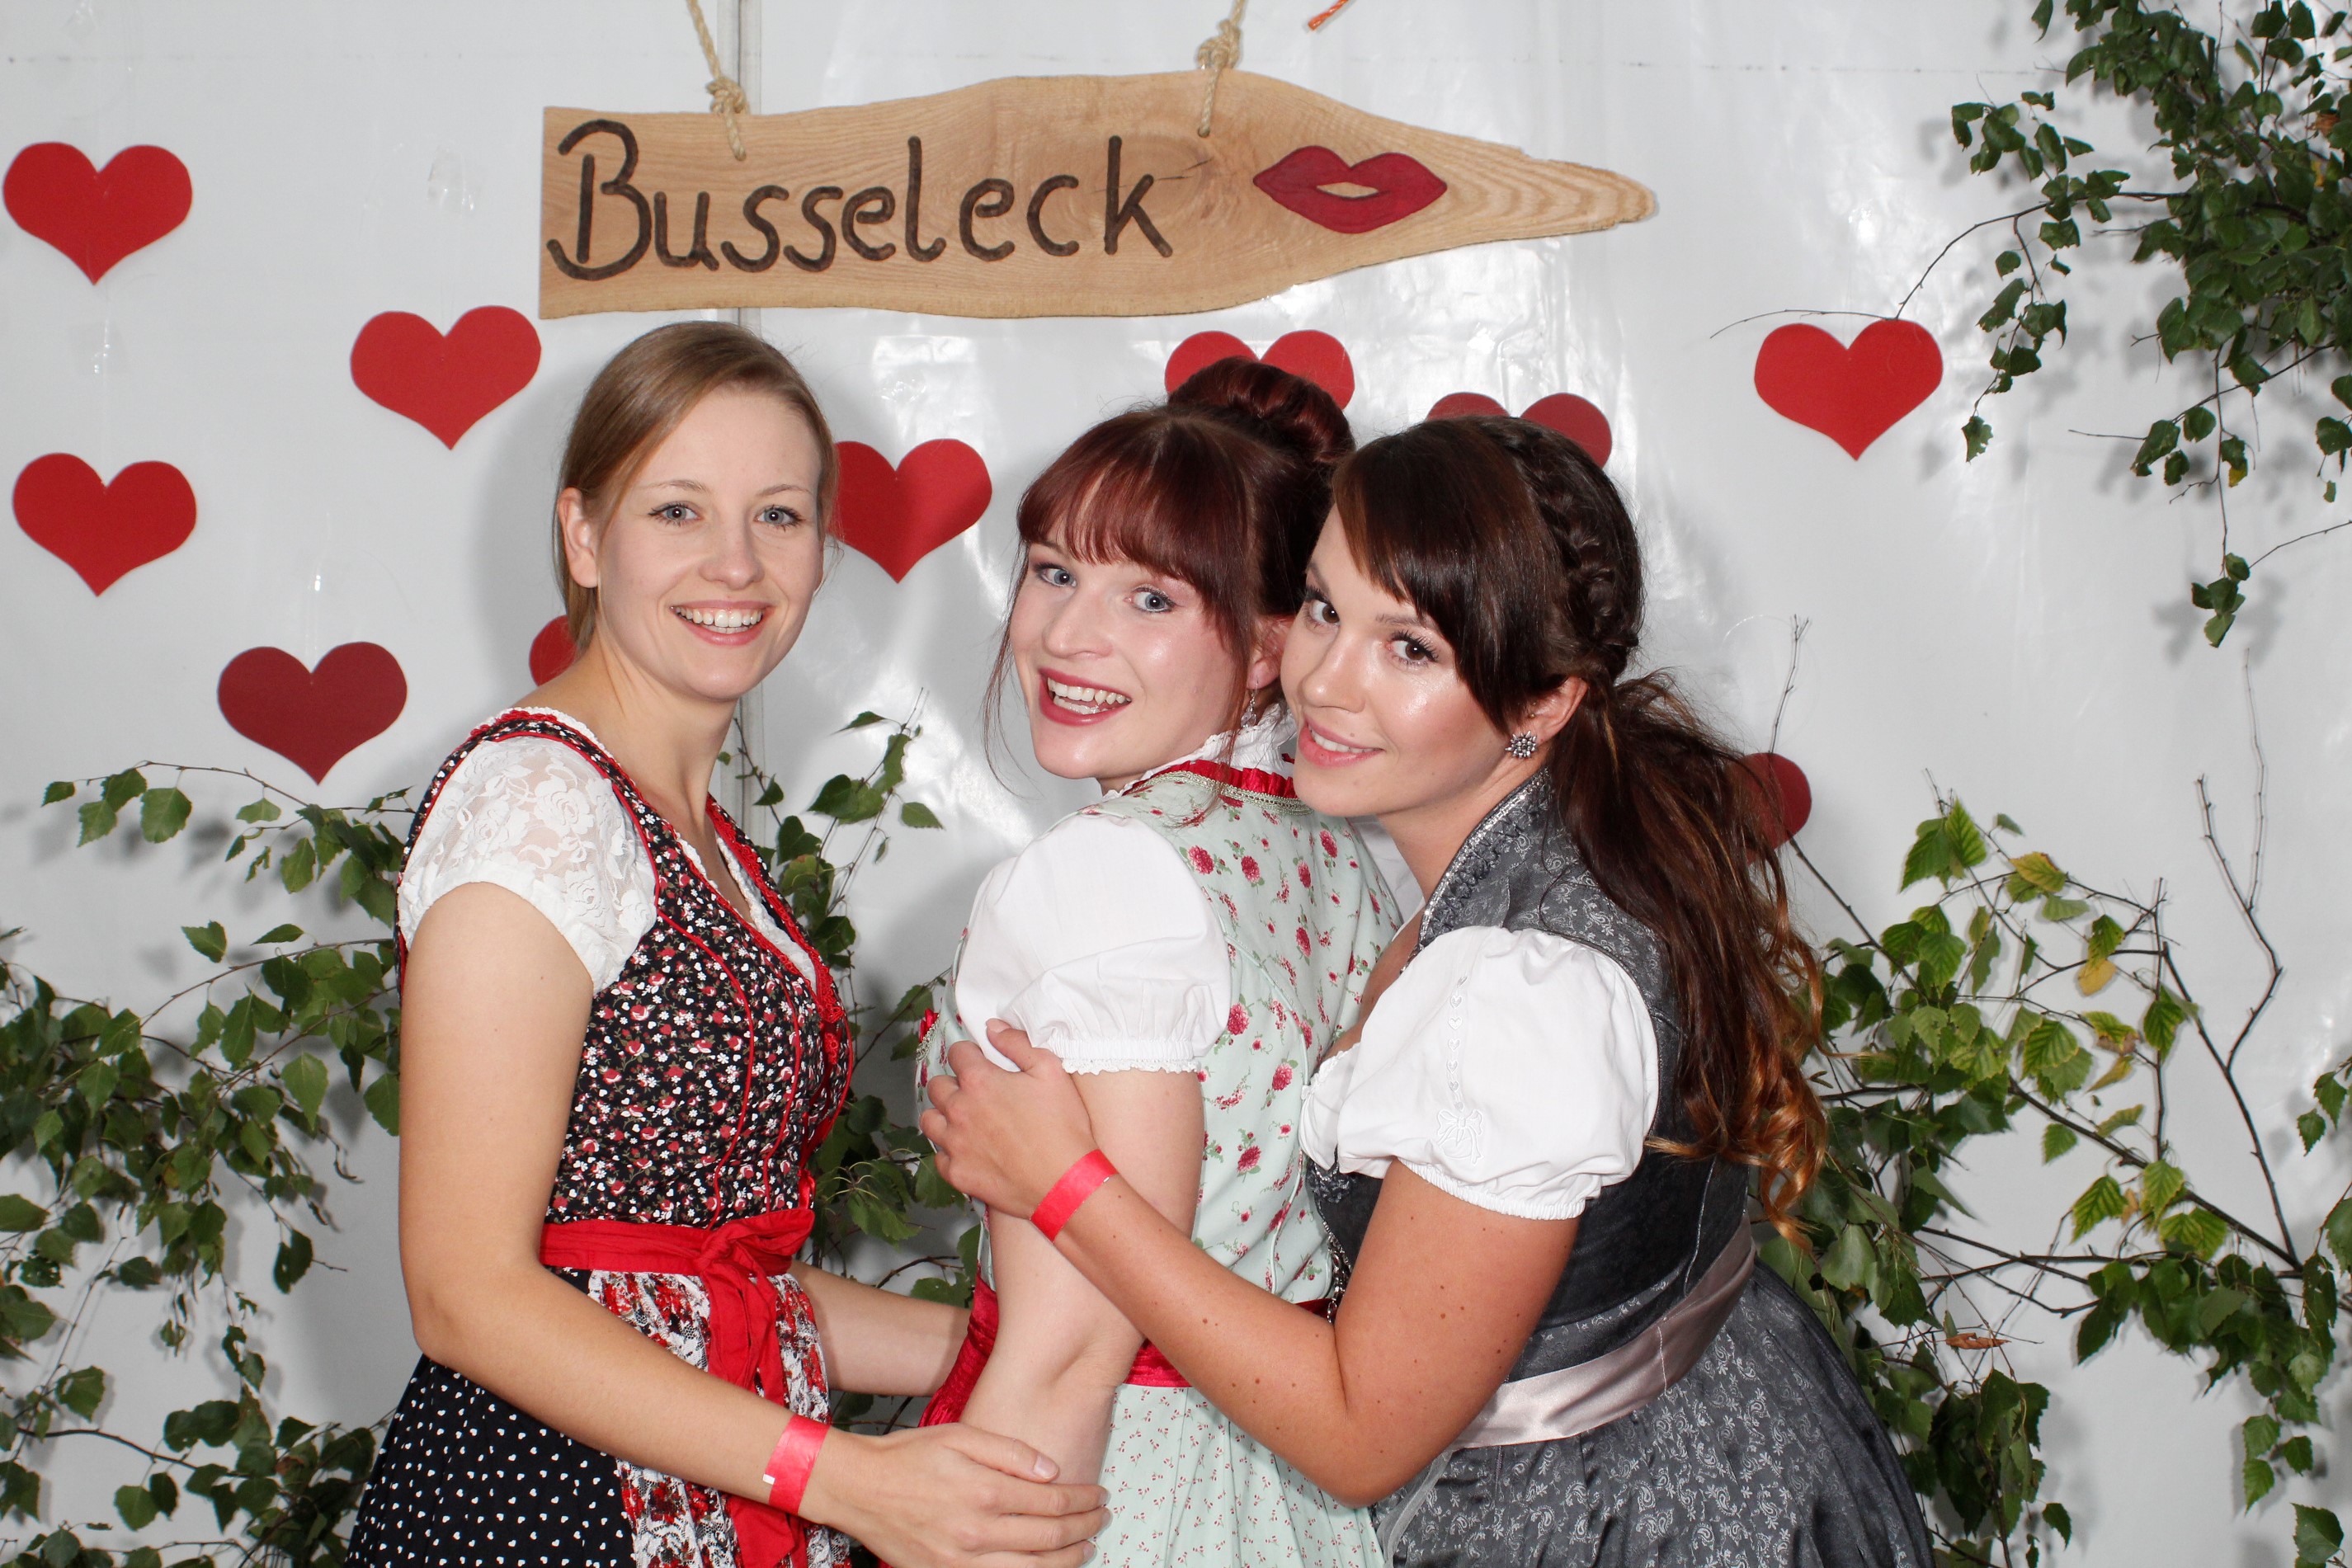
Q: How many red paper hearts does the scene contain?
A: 10